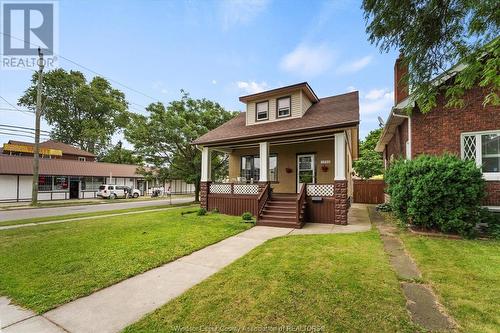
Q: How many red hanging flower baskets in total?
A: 2